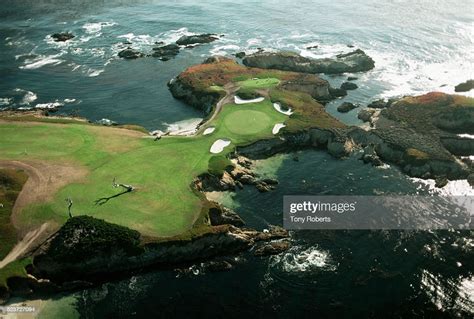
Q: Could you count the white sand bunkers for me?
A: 5